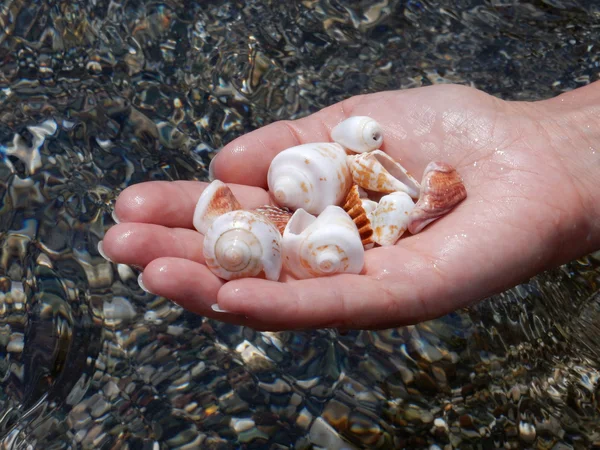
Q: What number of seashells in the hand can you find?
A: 10